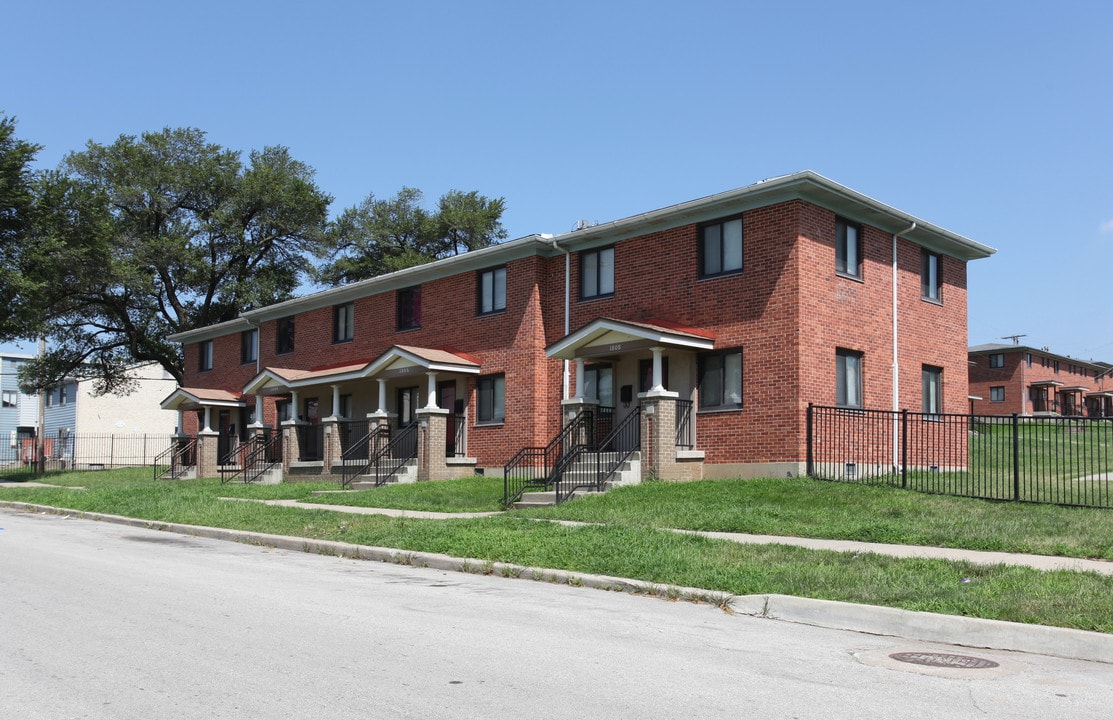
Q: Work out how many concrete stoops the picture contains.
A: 4